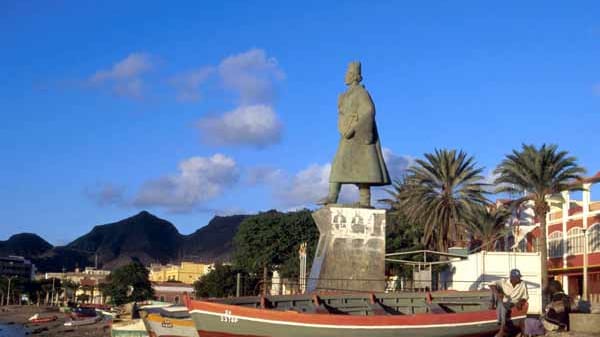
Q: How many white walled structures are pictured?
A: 1